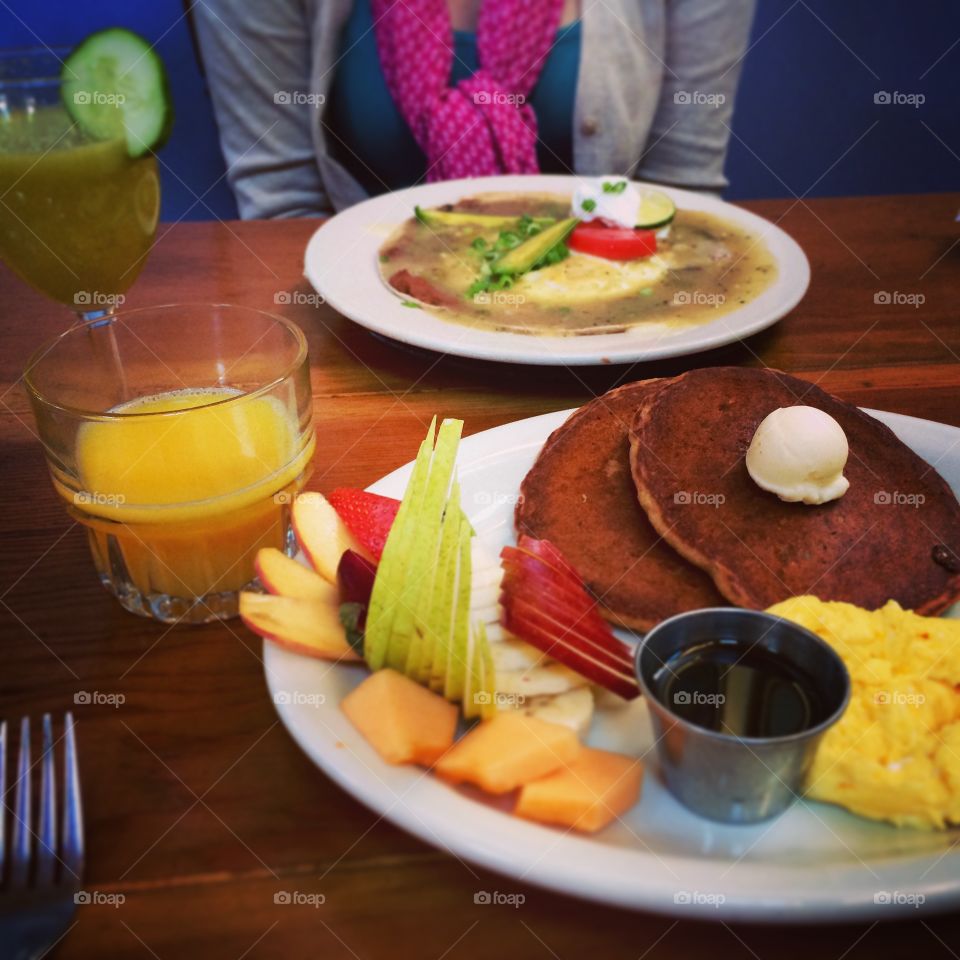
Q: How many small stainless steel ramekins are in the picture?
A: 1